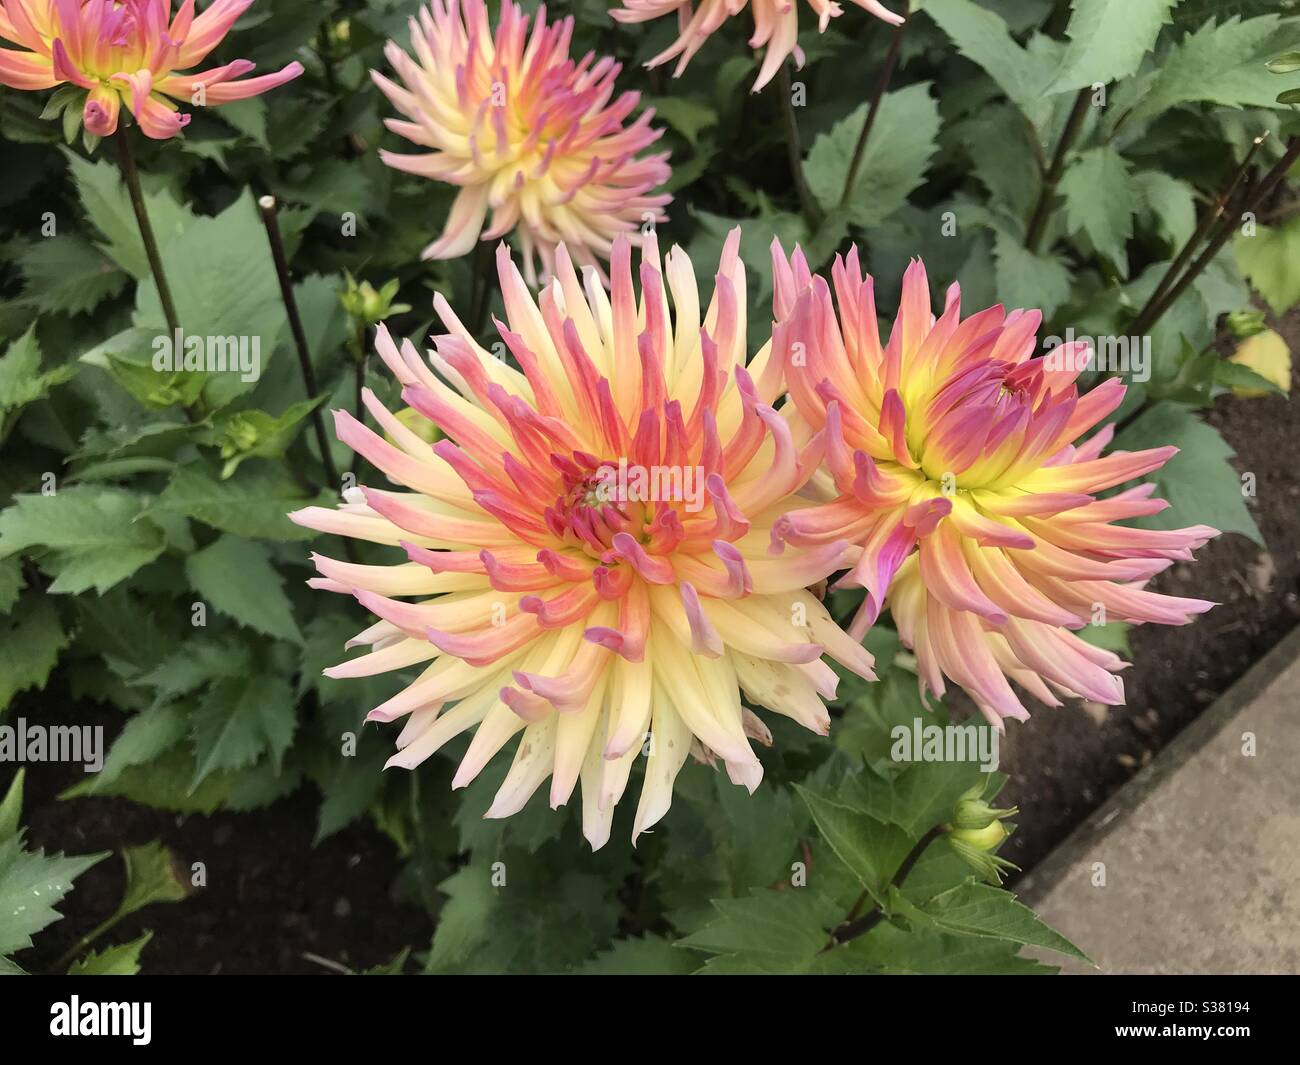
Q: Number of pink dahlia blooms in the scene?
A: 5